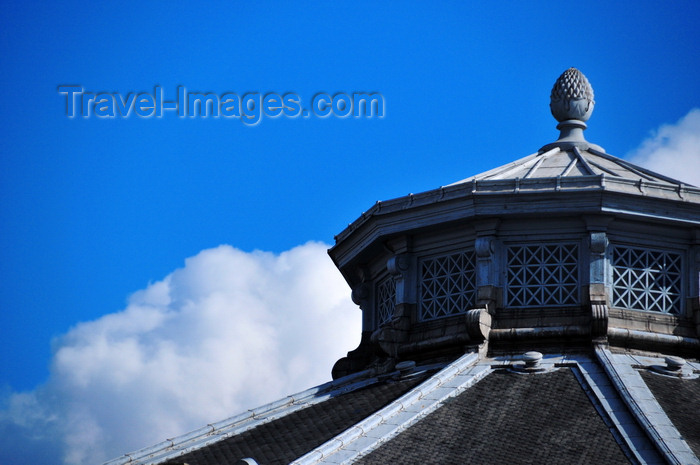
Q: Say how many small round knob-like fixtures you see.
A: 3